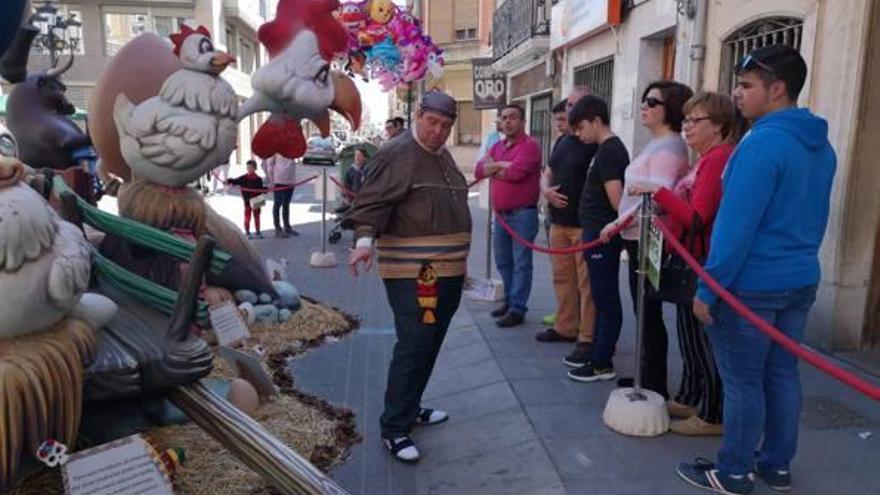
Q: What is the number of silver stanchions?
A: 3